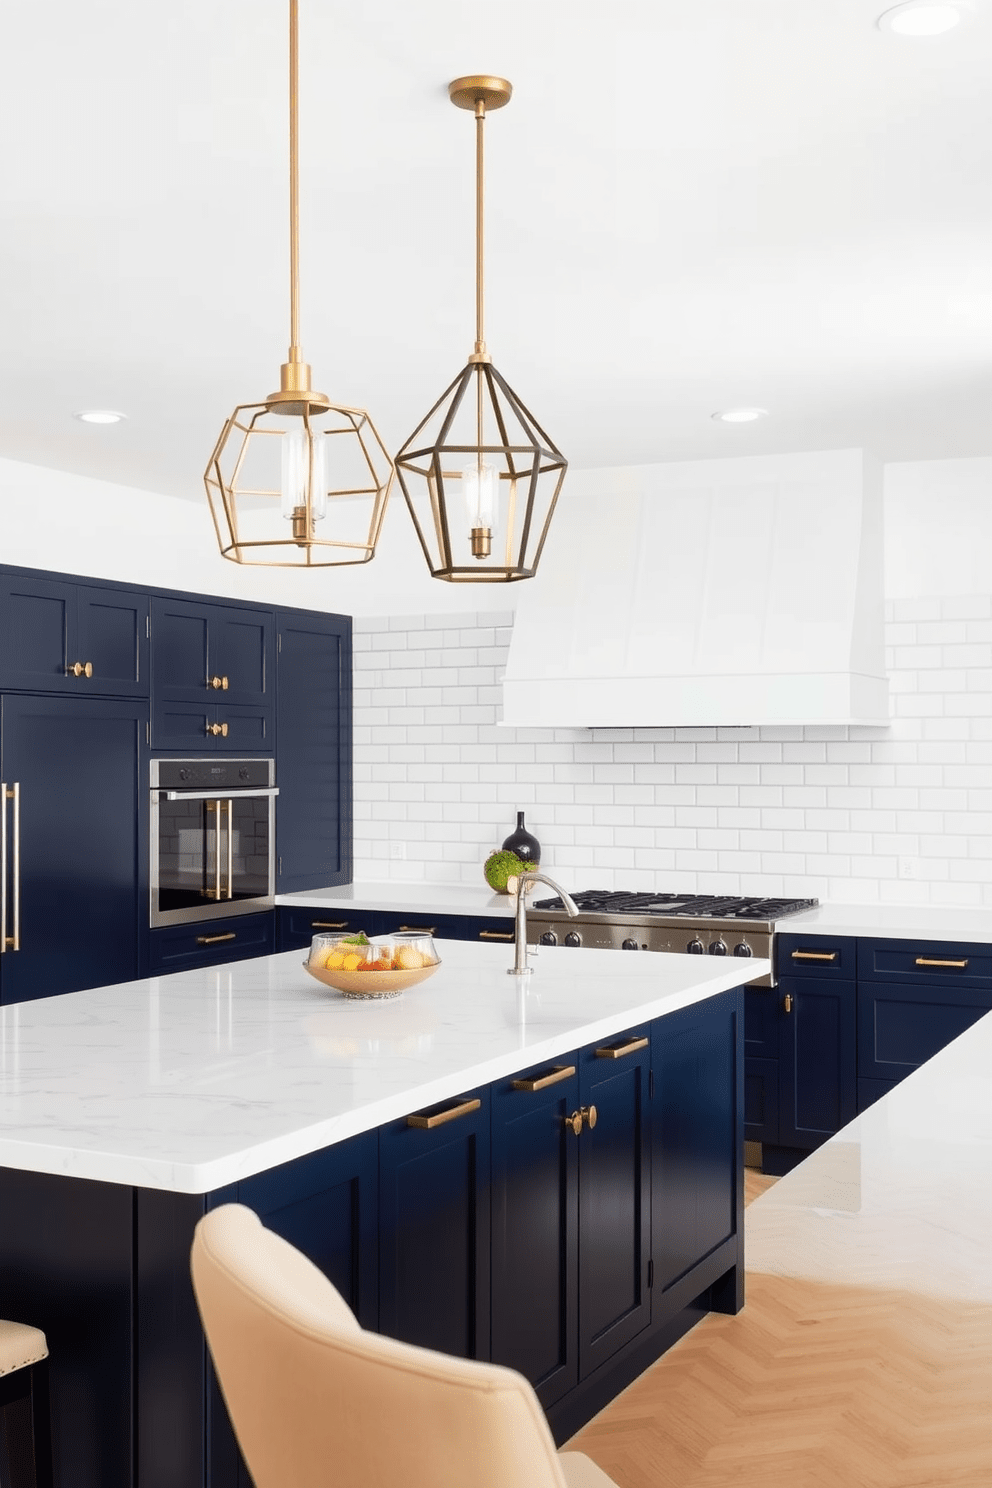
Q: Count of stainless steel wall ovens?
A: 1